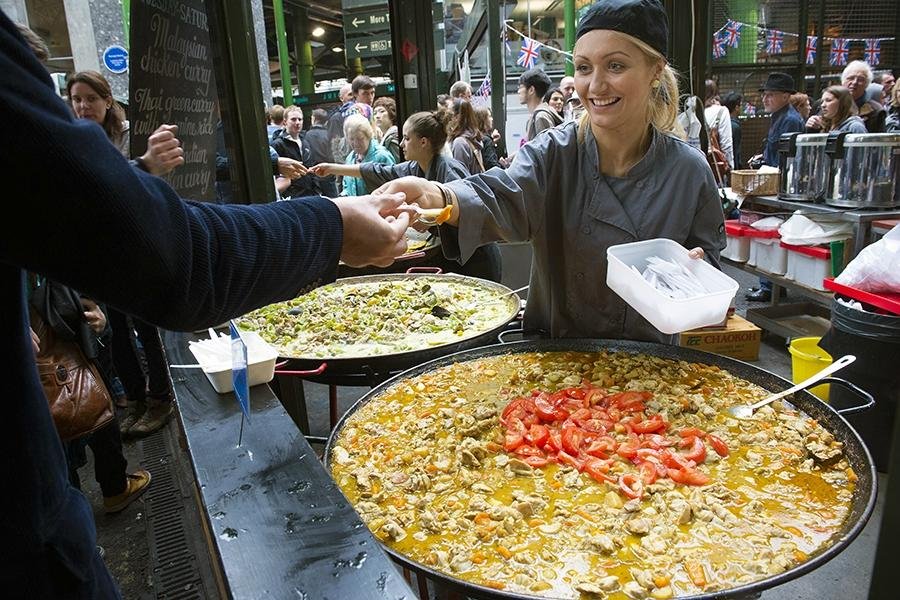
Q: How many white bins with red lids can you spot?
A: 3